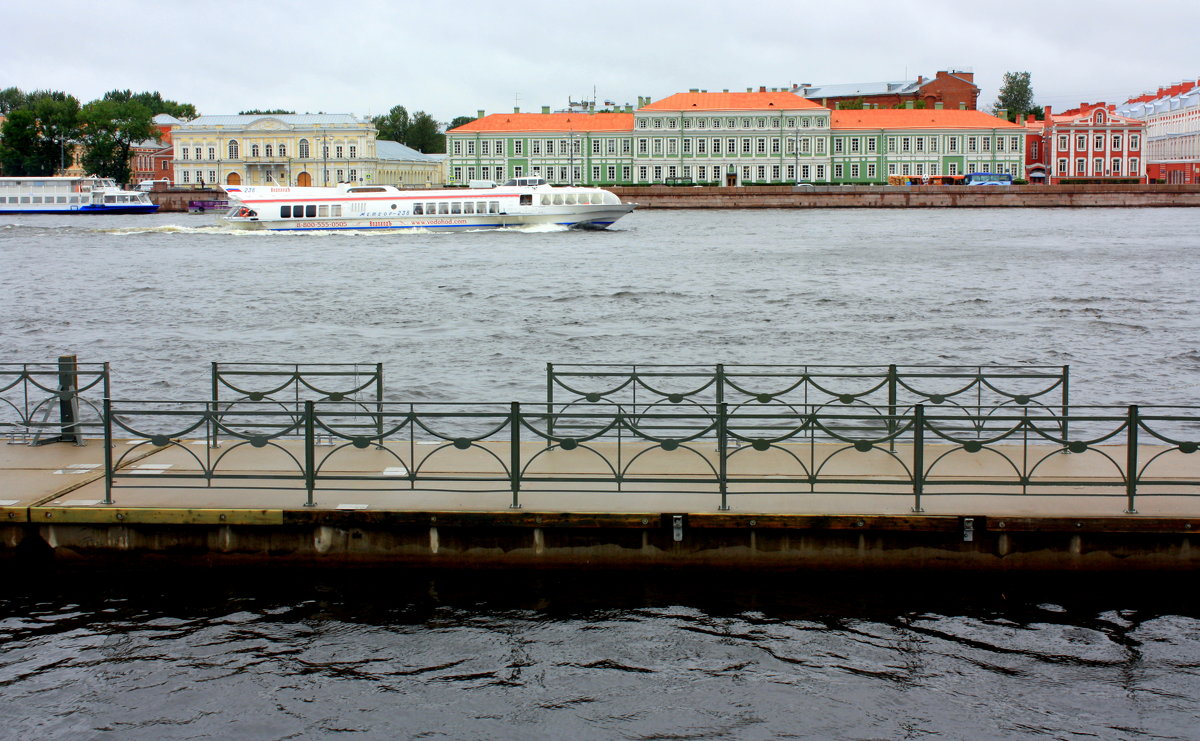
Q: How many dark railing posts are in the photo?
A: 13